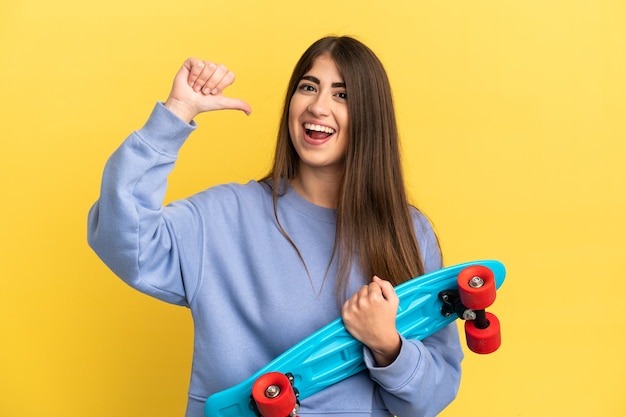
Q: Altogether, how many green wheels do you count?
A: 0